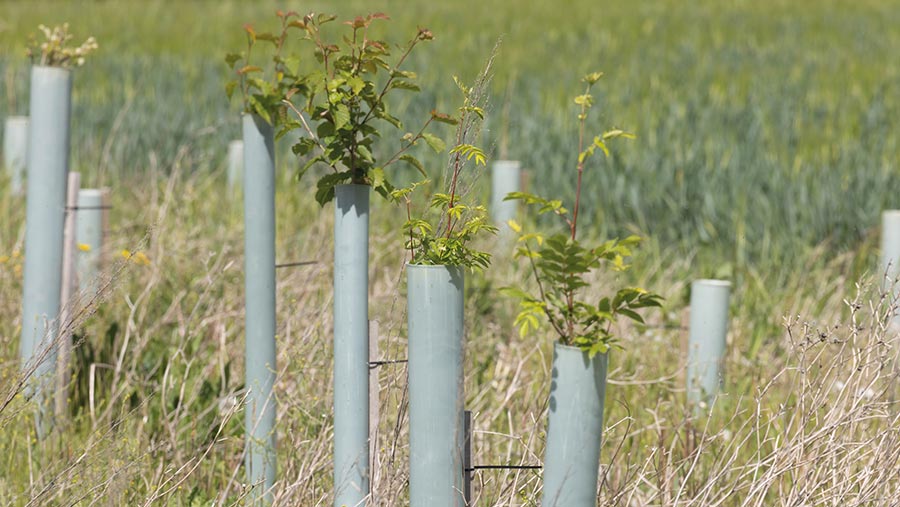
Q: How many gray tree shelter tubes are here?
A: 11